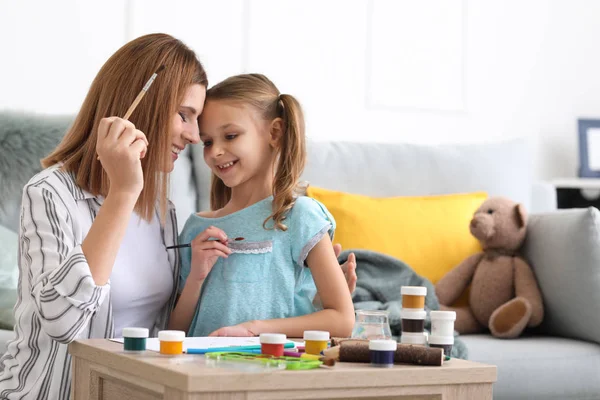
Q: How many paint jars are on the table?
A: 10